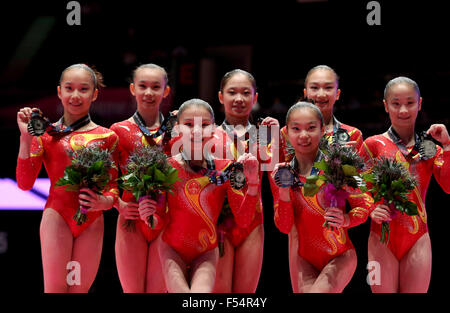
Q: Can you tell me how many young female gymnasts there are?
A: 7